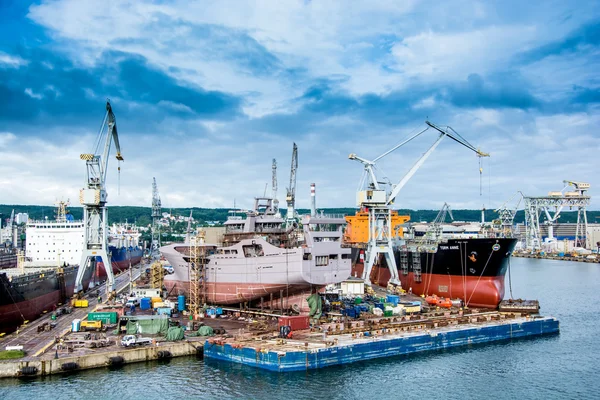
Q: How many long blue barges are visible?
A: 1